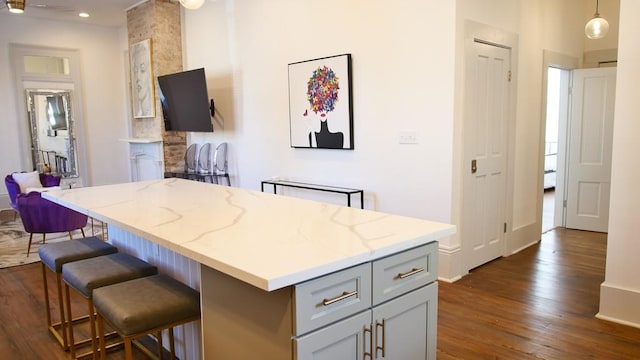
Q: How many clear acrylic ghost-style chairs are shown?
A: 3